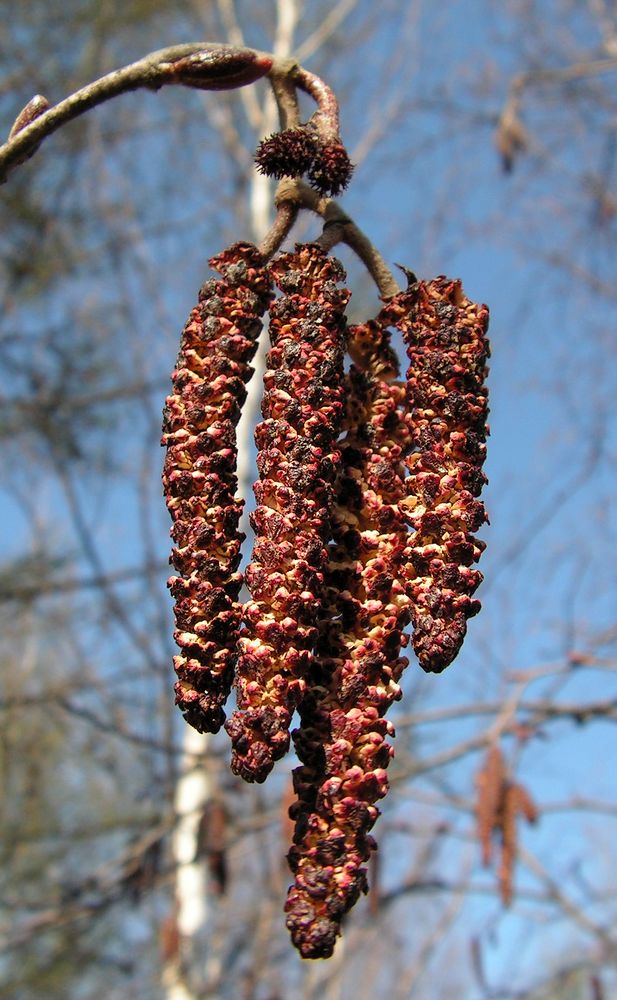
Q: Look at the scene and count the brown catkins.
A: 4